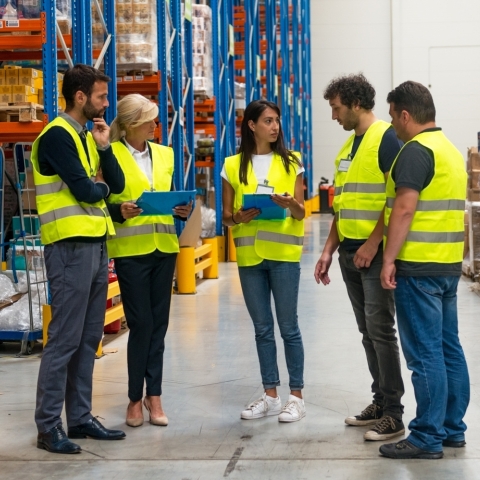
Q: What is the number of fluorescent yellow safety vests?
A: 5